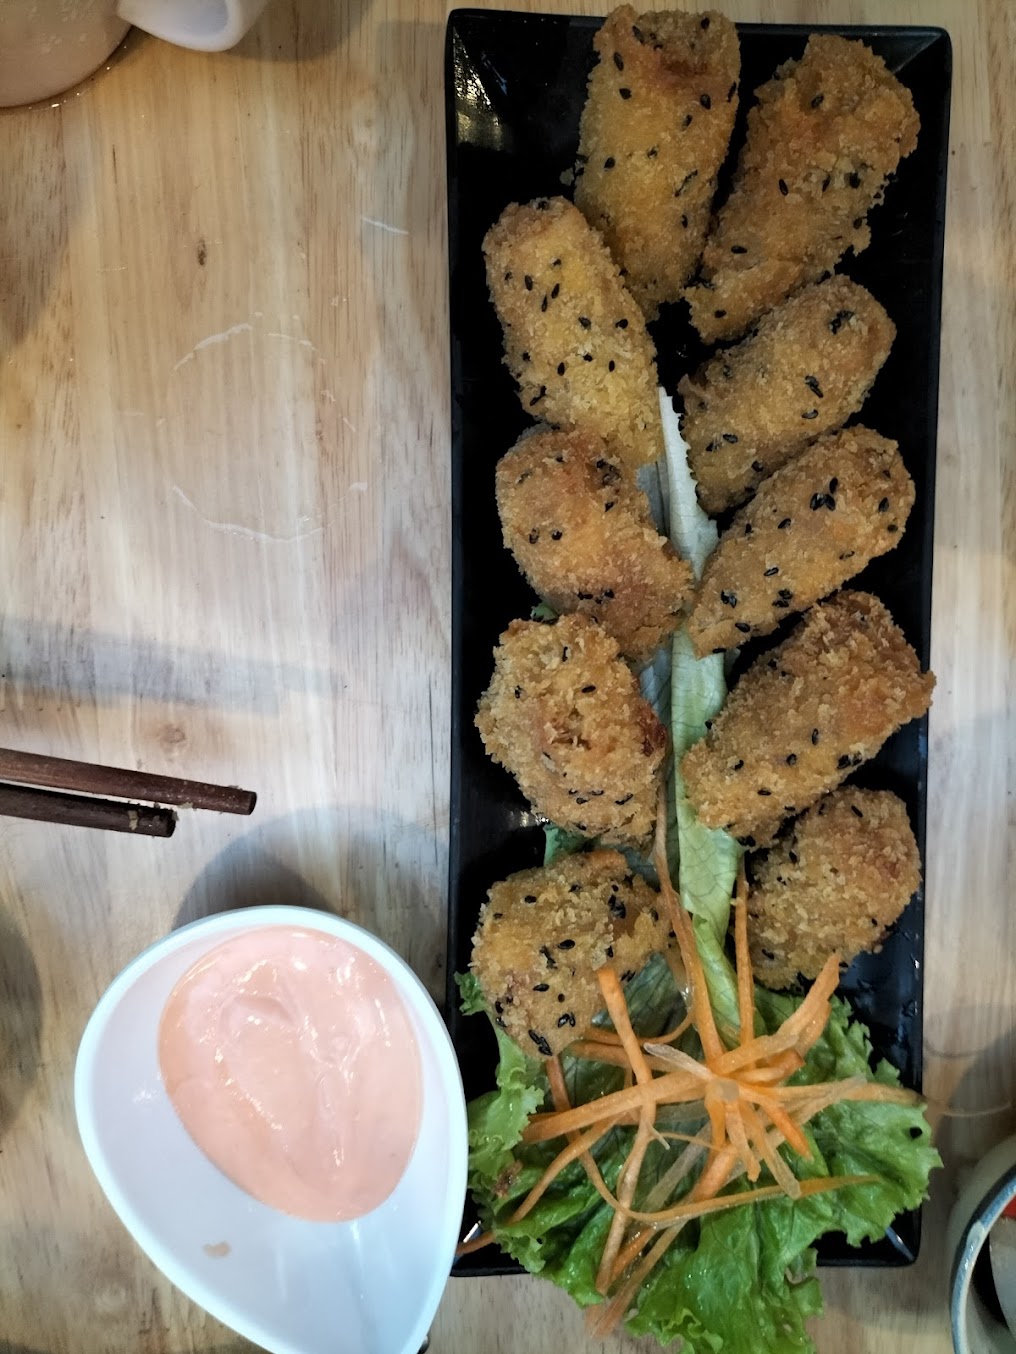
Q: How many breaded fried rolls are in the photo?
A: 10